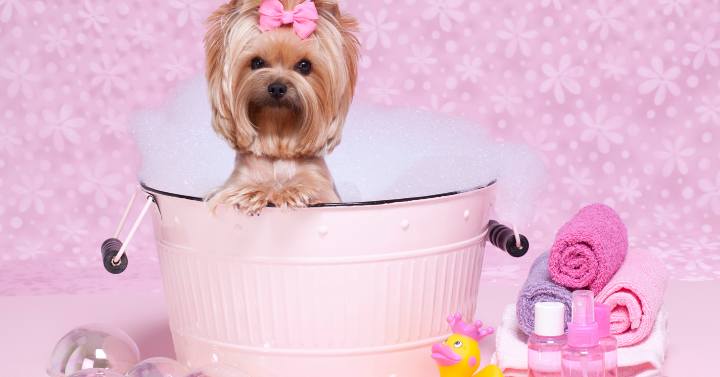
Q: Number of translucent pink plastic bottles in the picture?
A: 3